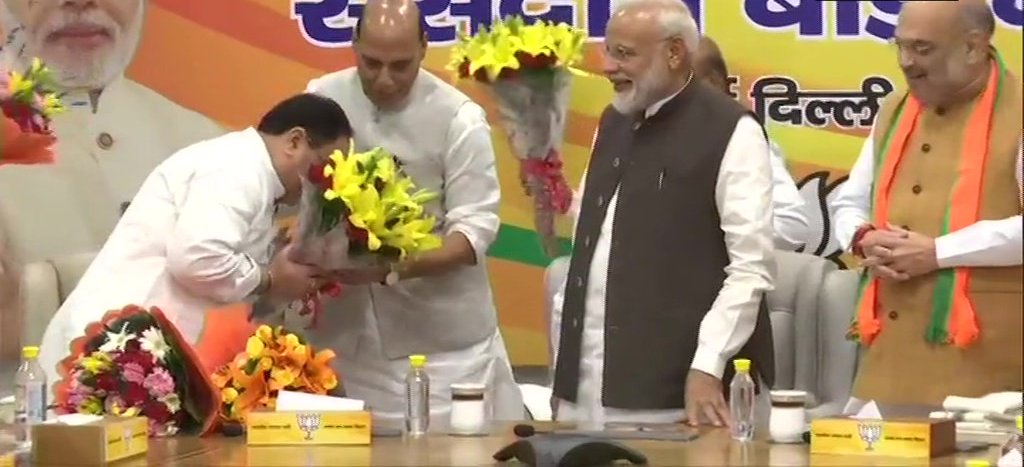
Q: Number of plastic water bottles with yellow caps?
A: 3